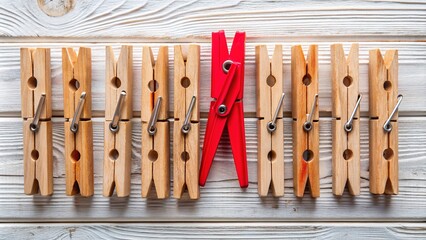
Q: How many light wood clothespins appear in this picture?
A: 9